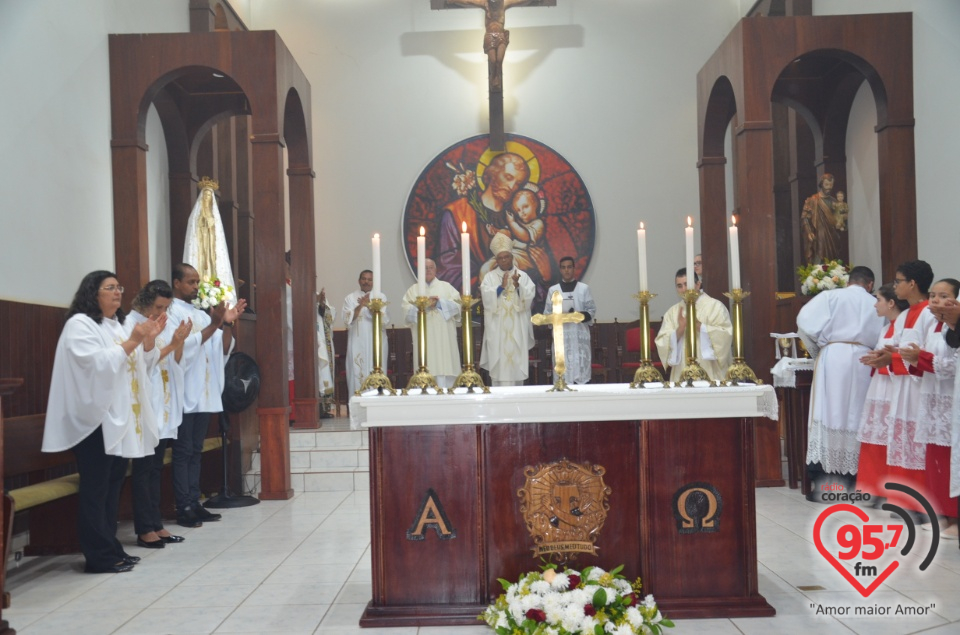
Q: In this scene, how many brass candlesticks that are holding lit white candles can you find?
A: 6